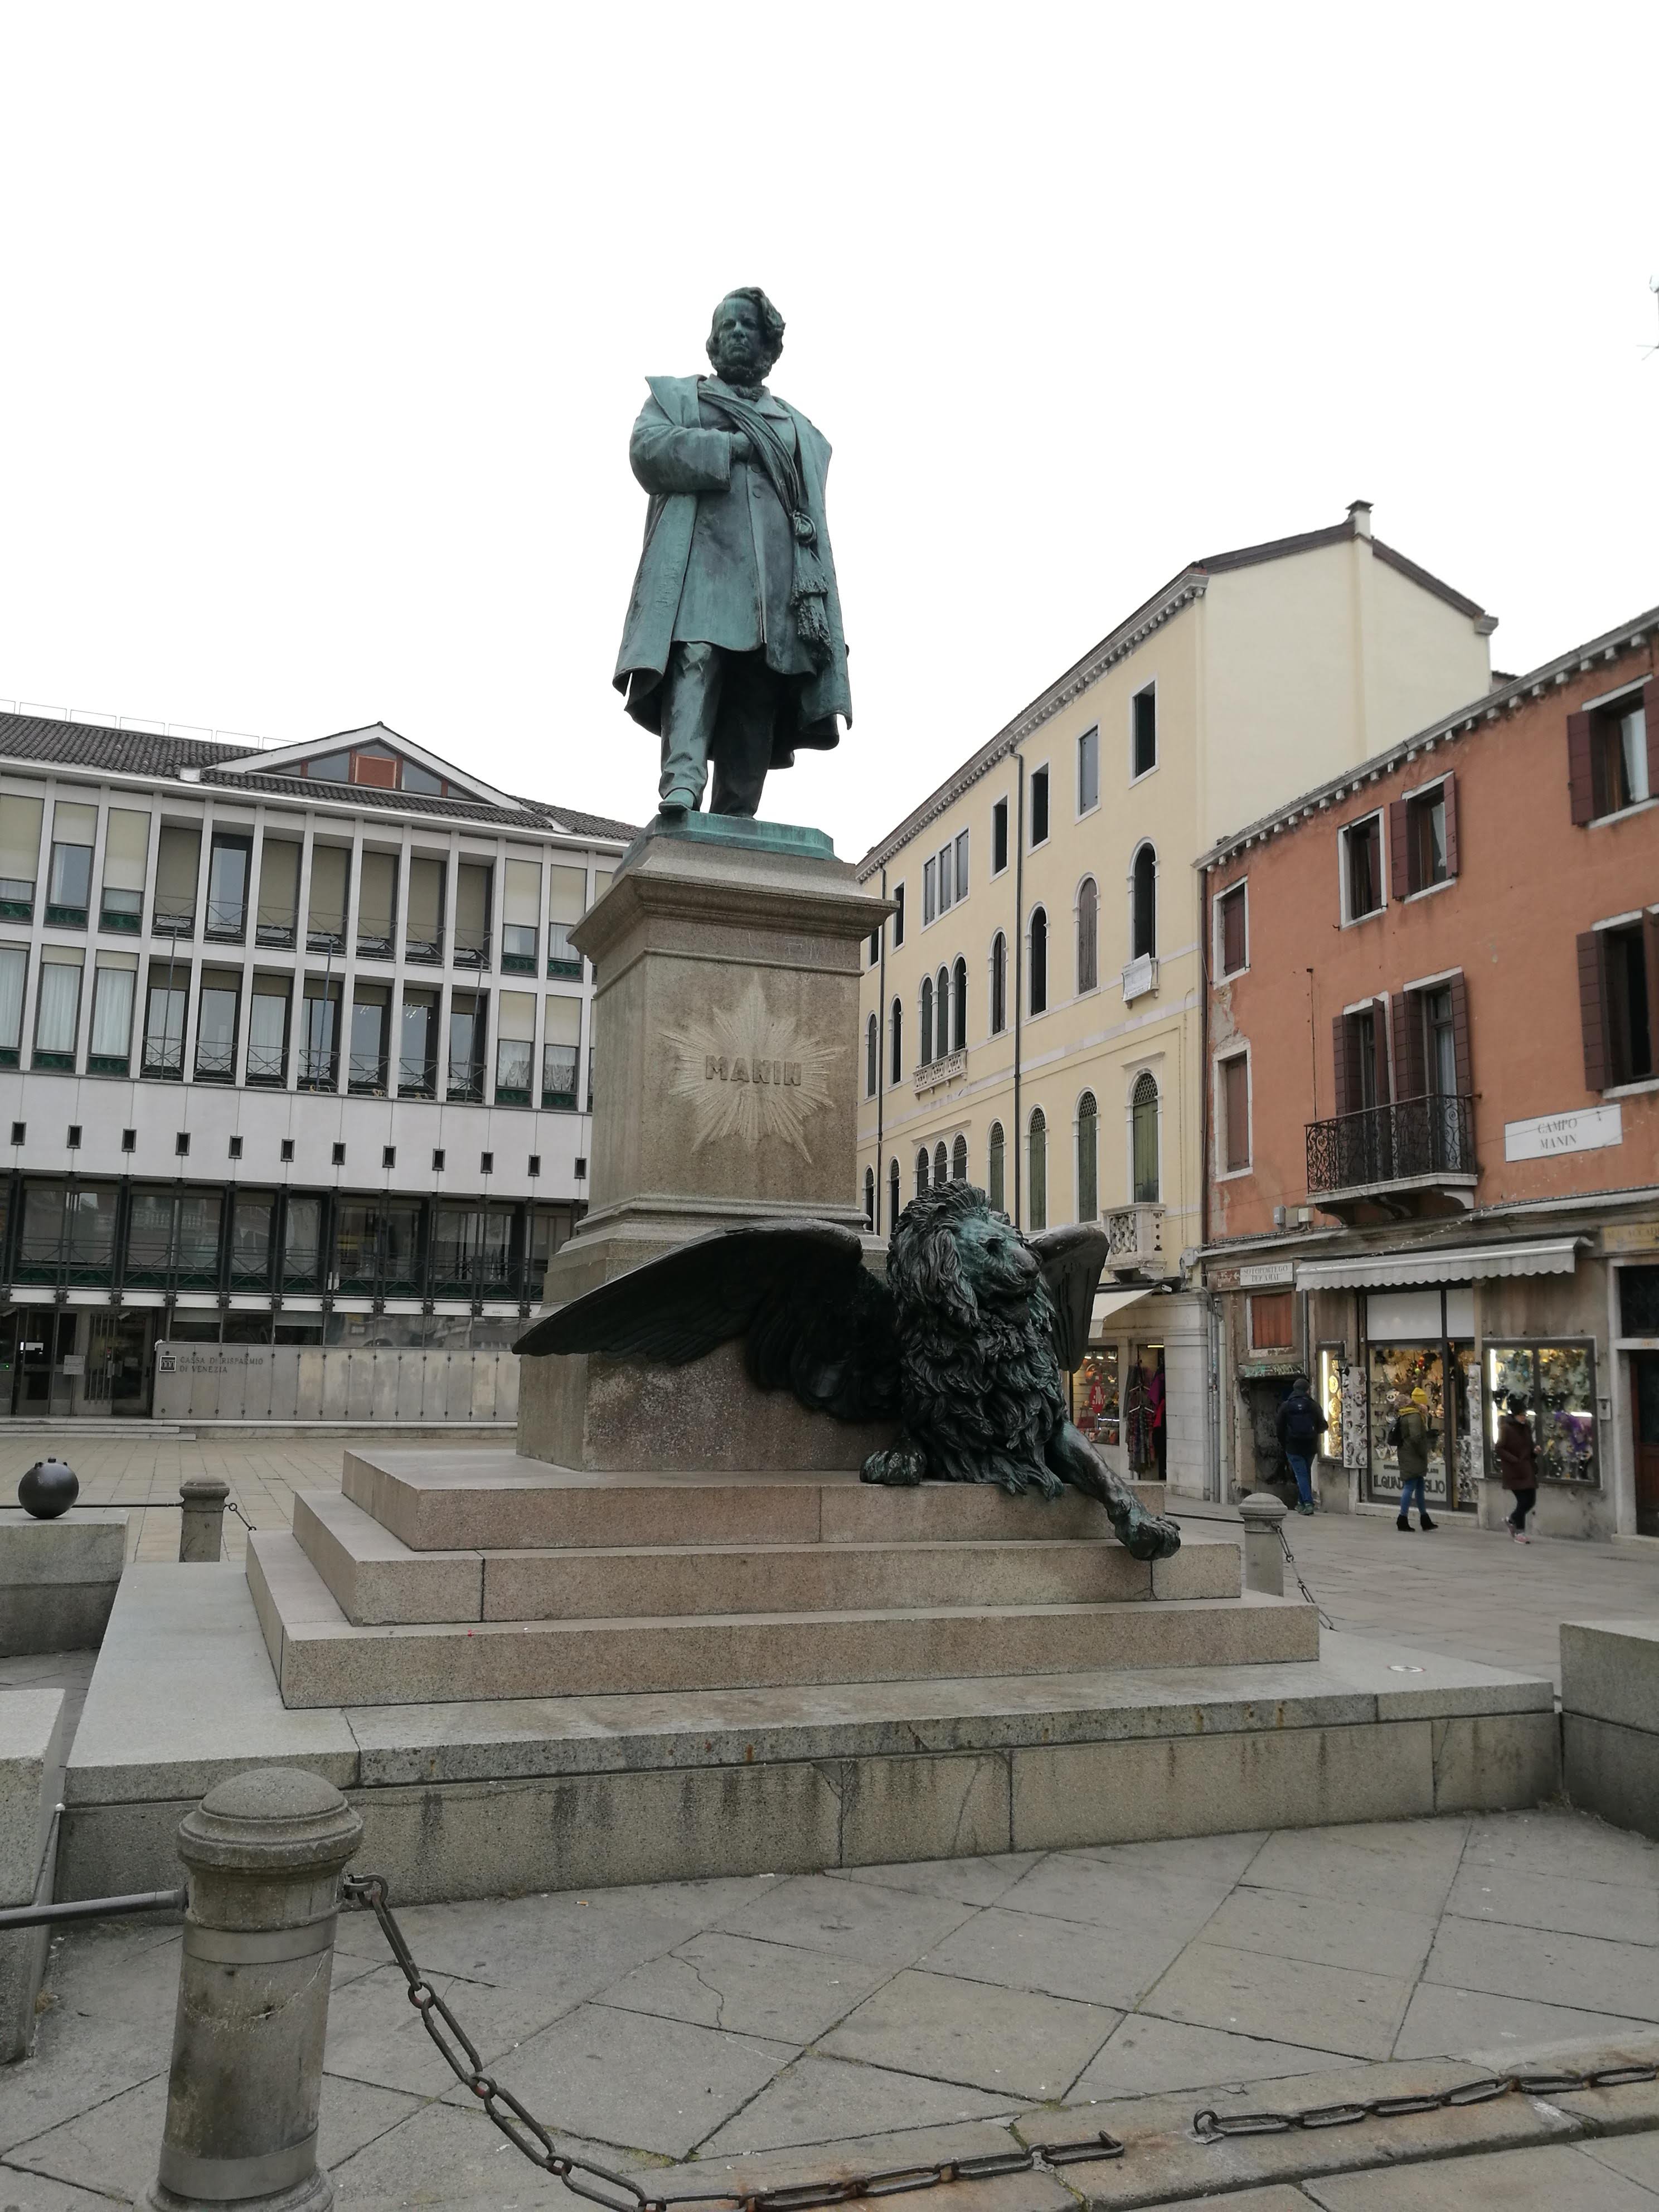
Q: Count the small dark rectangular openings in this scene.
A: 12